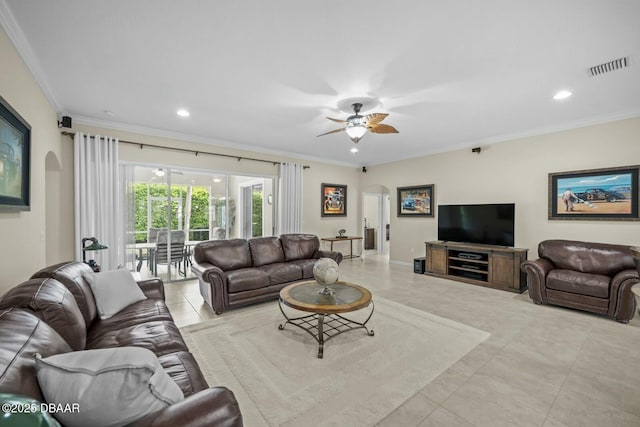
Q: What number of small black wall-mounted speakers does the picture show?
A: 3